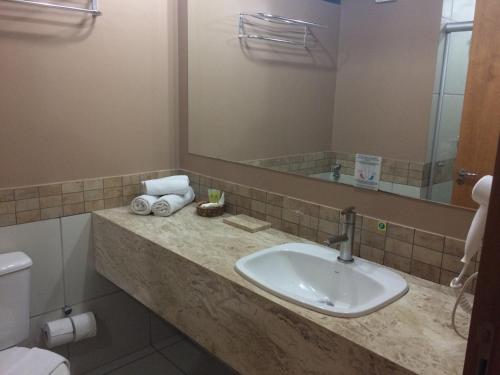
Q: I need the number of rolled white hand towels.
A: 3